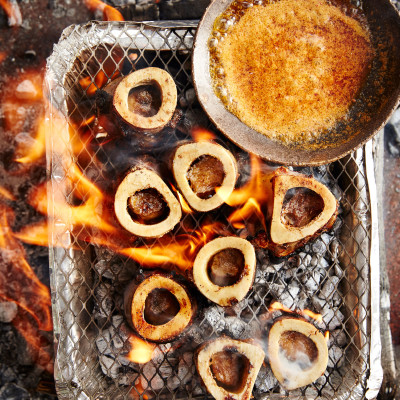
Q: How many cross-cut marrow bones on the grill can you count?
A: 8